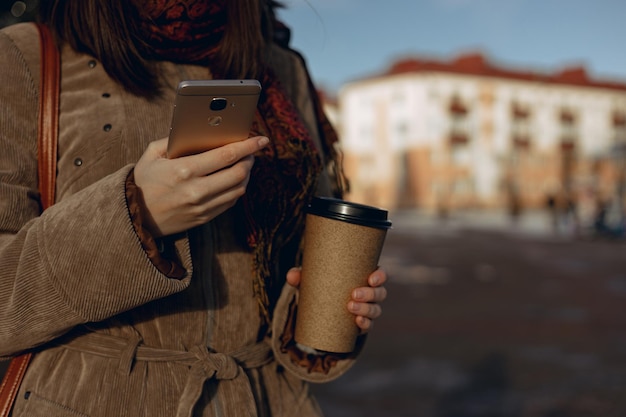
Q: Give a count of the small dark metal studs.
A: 4